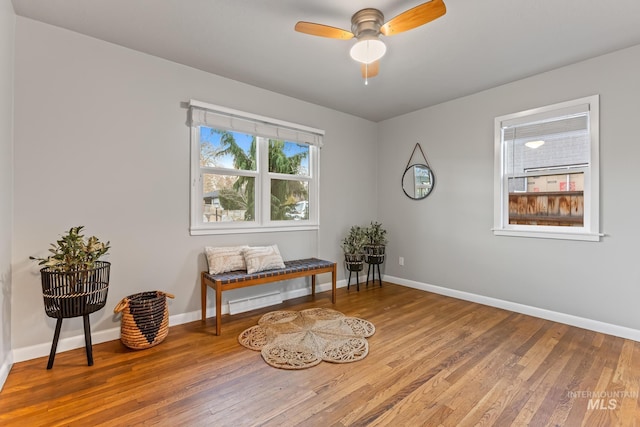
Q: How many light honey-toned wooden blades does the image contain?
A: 3